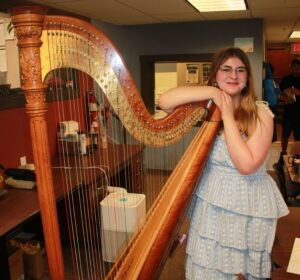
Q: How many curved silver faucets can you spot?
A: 0